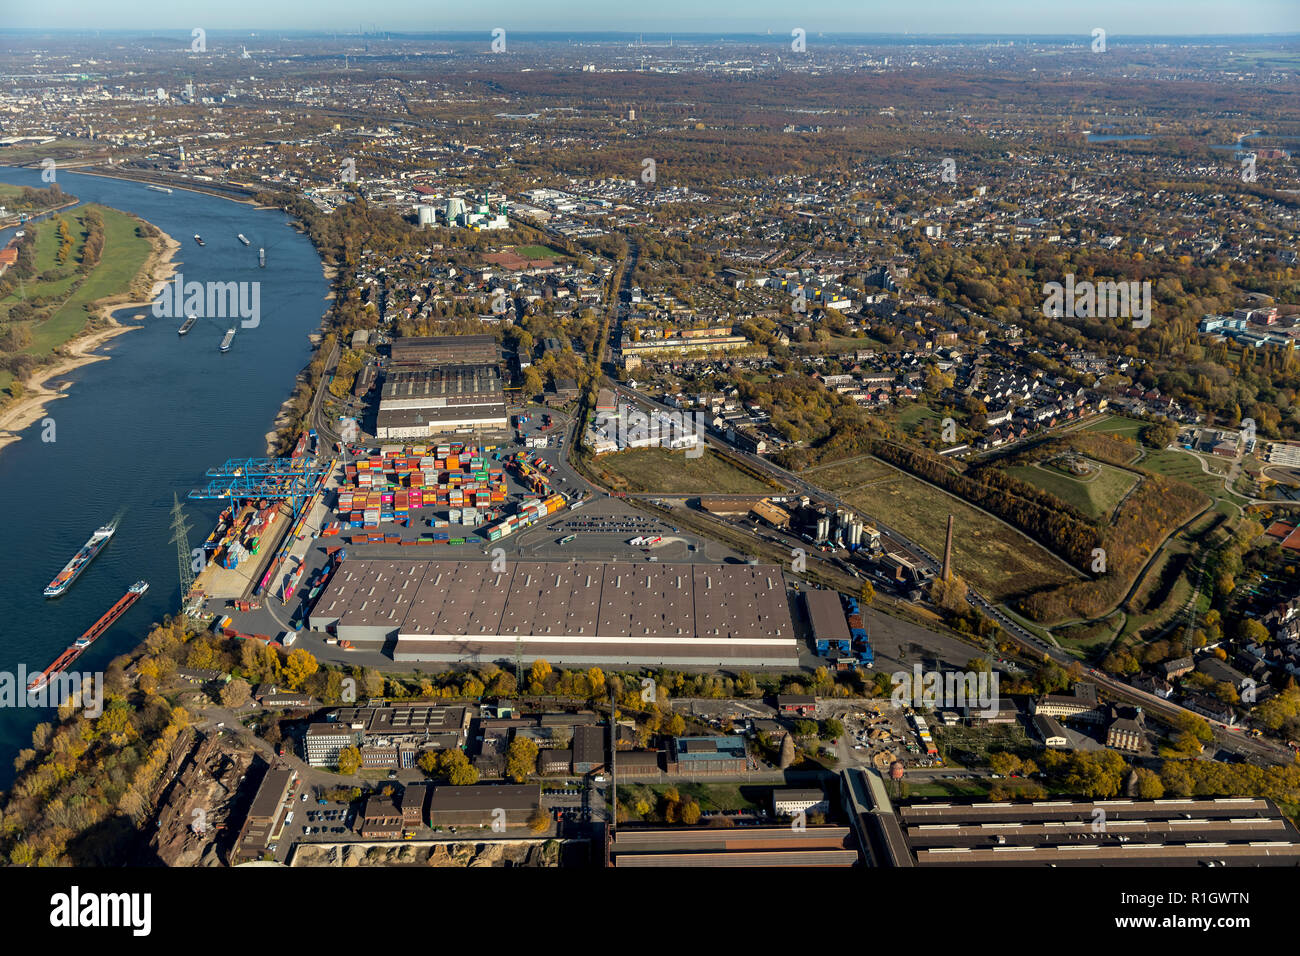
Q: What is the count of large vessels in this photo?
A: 8